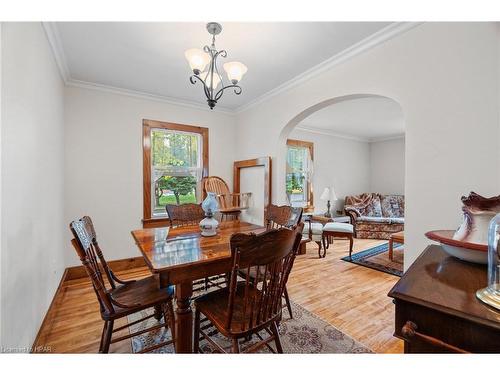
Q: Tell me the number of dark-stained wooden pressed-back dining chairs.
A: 4